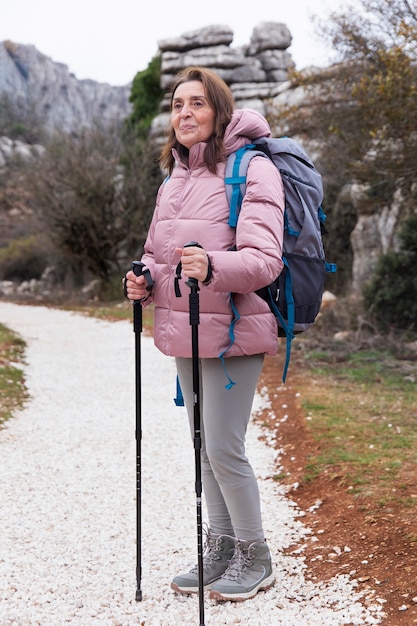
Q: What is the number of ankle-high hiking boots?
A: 2